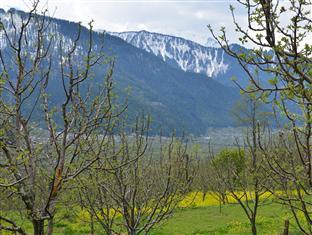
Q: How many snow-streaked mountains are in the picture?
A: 2